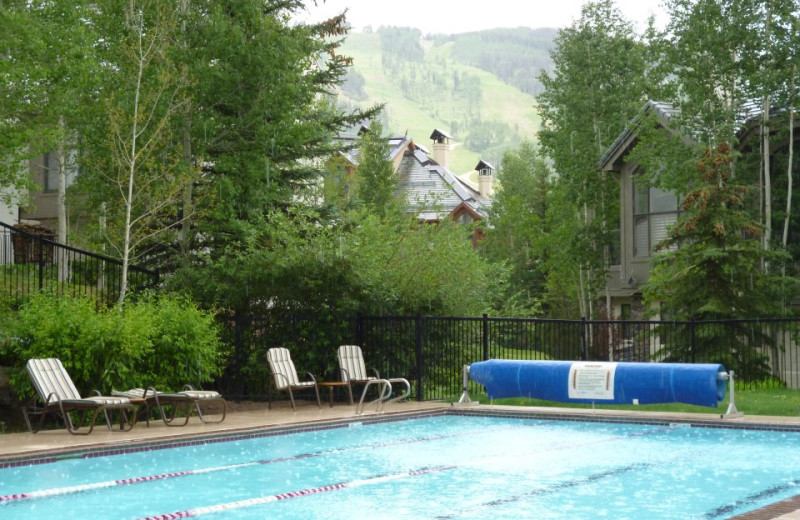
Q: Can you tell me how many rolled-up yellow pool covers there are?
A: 0